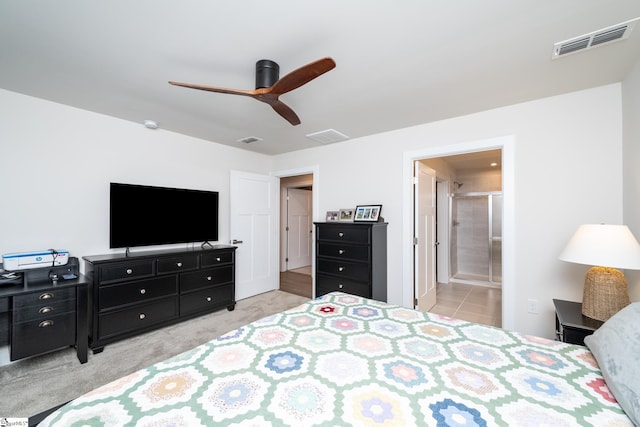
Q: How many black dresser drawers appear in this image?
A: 11